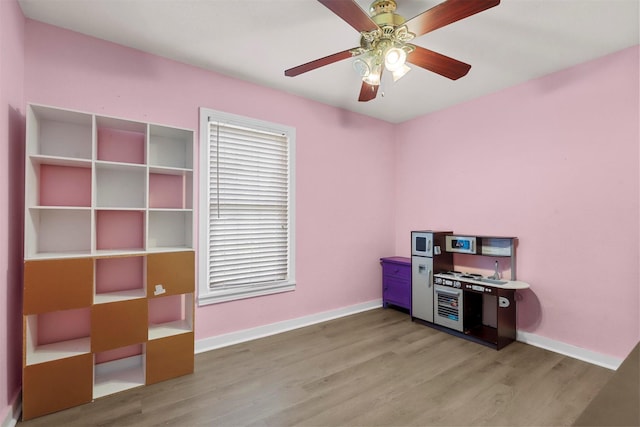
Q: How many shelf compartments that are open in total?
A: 13